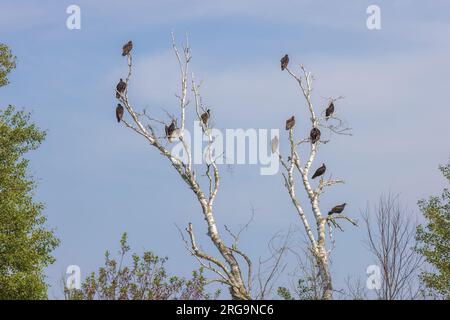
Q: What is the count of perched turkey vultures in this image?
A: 12